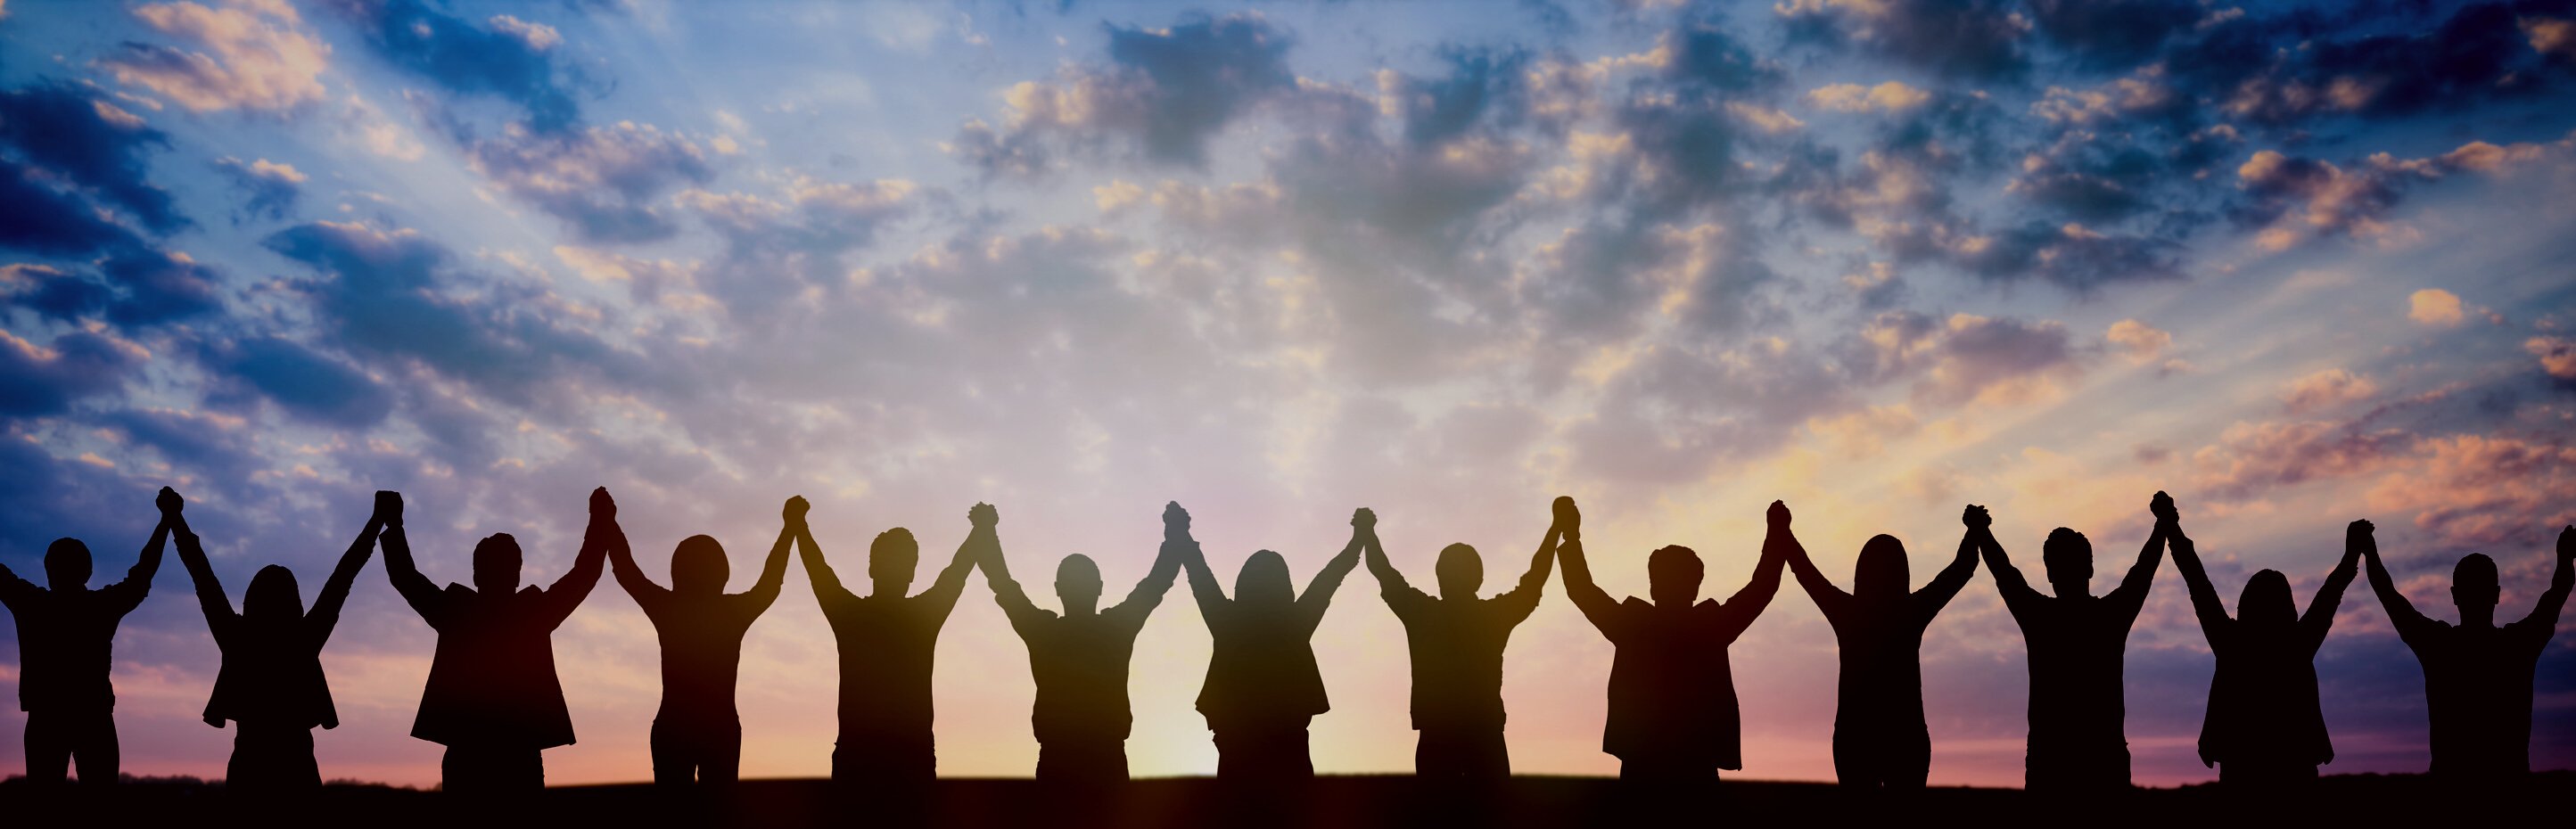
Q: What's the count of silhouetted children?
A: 13